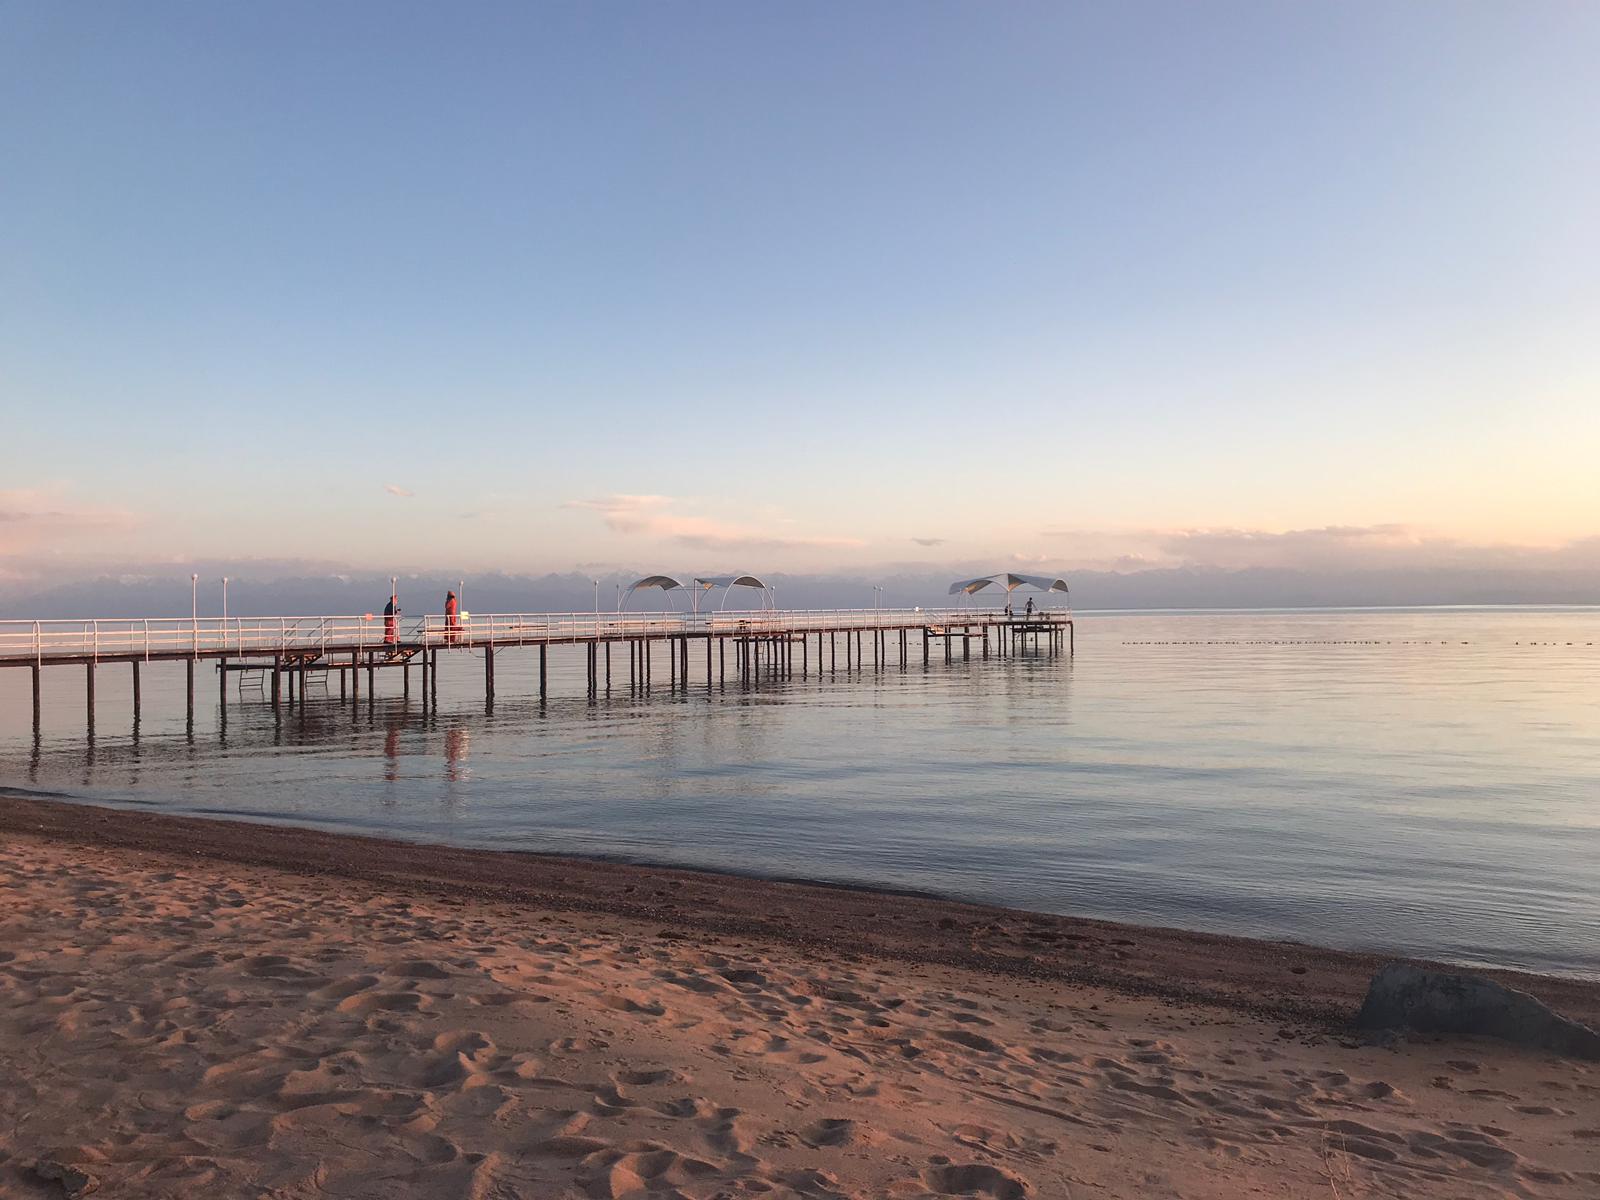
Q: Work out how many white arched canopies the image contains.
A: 3